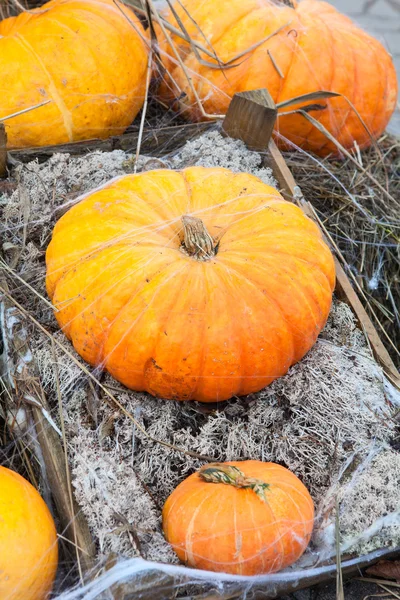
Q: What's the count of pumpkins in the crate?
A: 2